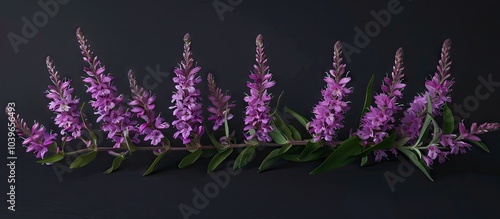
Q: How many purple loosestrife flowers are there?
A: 11